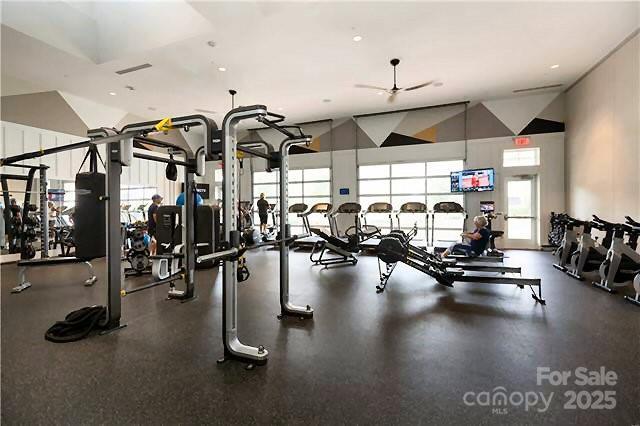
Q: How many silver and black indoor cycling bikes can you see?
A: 4